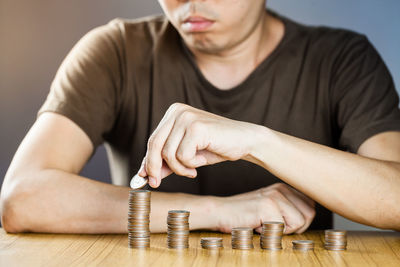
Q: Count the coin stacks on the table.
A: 7